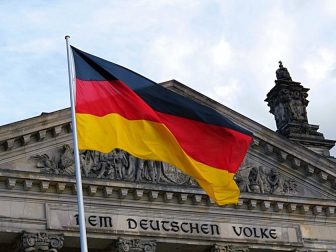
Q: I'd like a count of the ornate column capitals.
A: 3